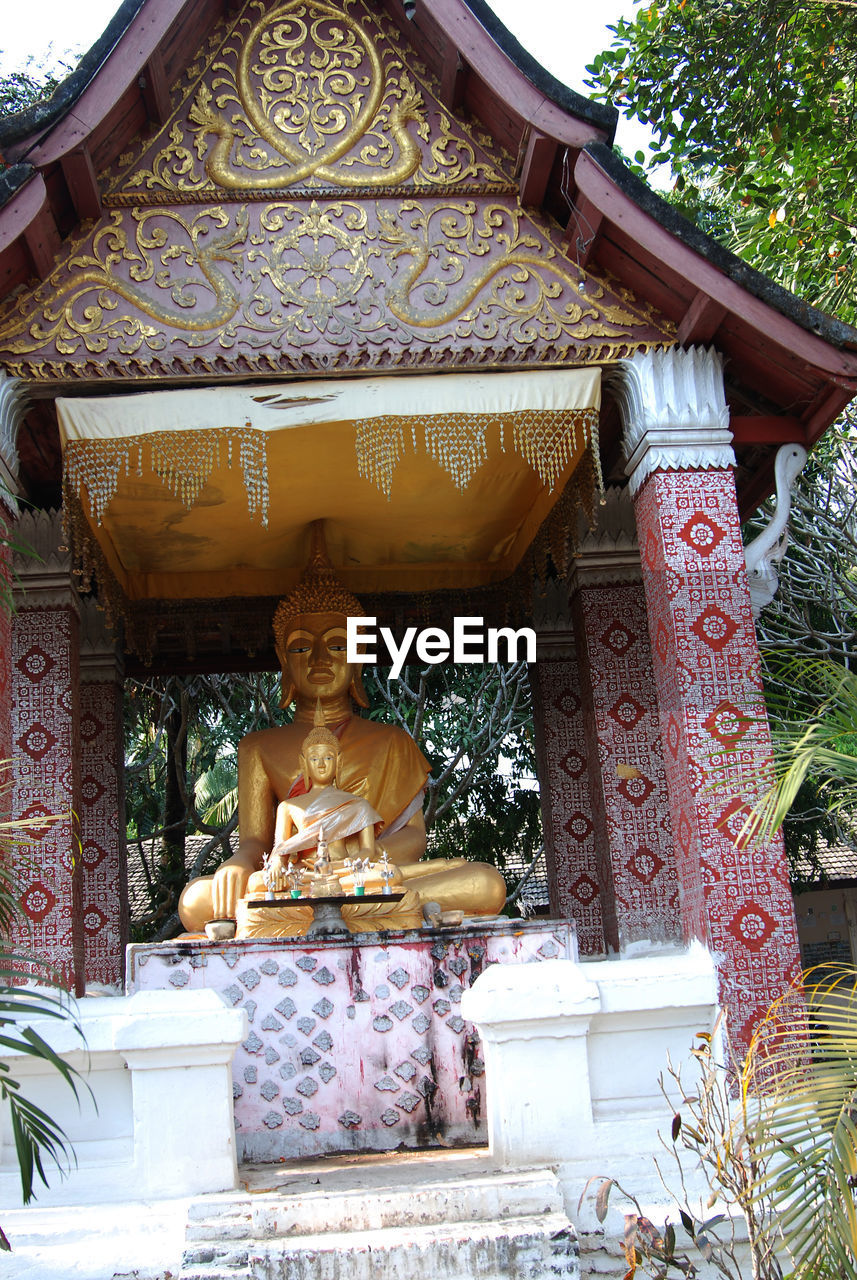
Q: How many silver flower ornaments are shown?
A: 4